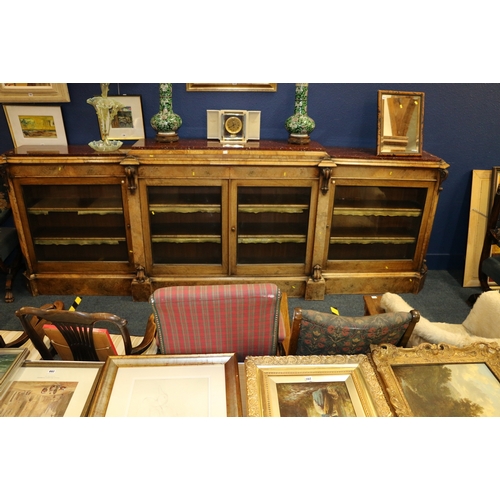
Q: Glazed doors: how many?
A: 4